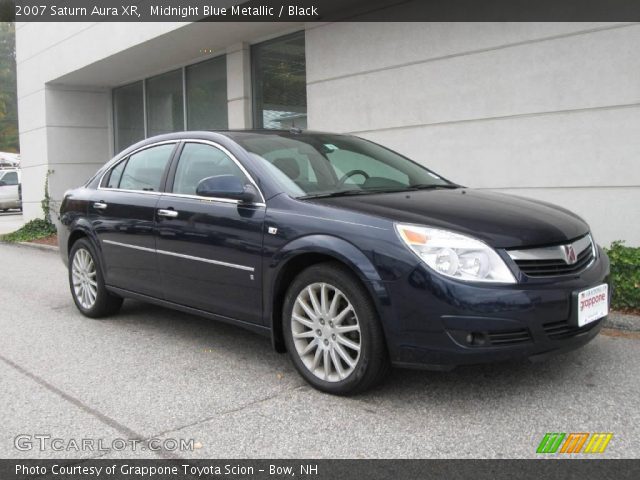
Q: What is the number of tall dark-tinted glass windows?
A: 4